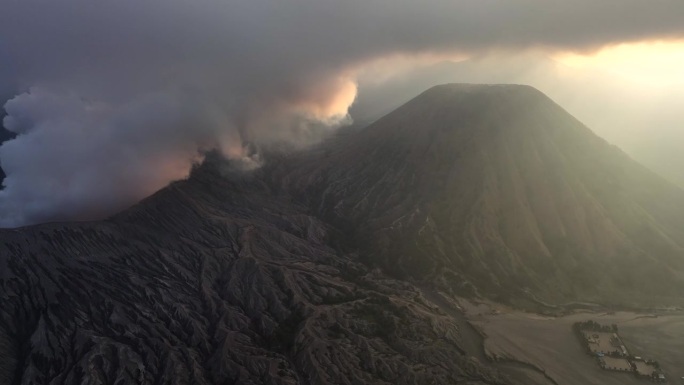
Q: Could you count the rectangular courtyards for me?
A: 3